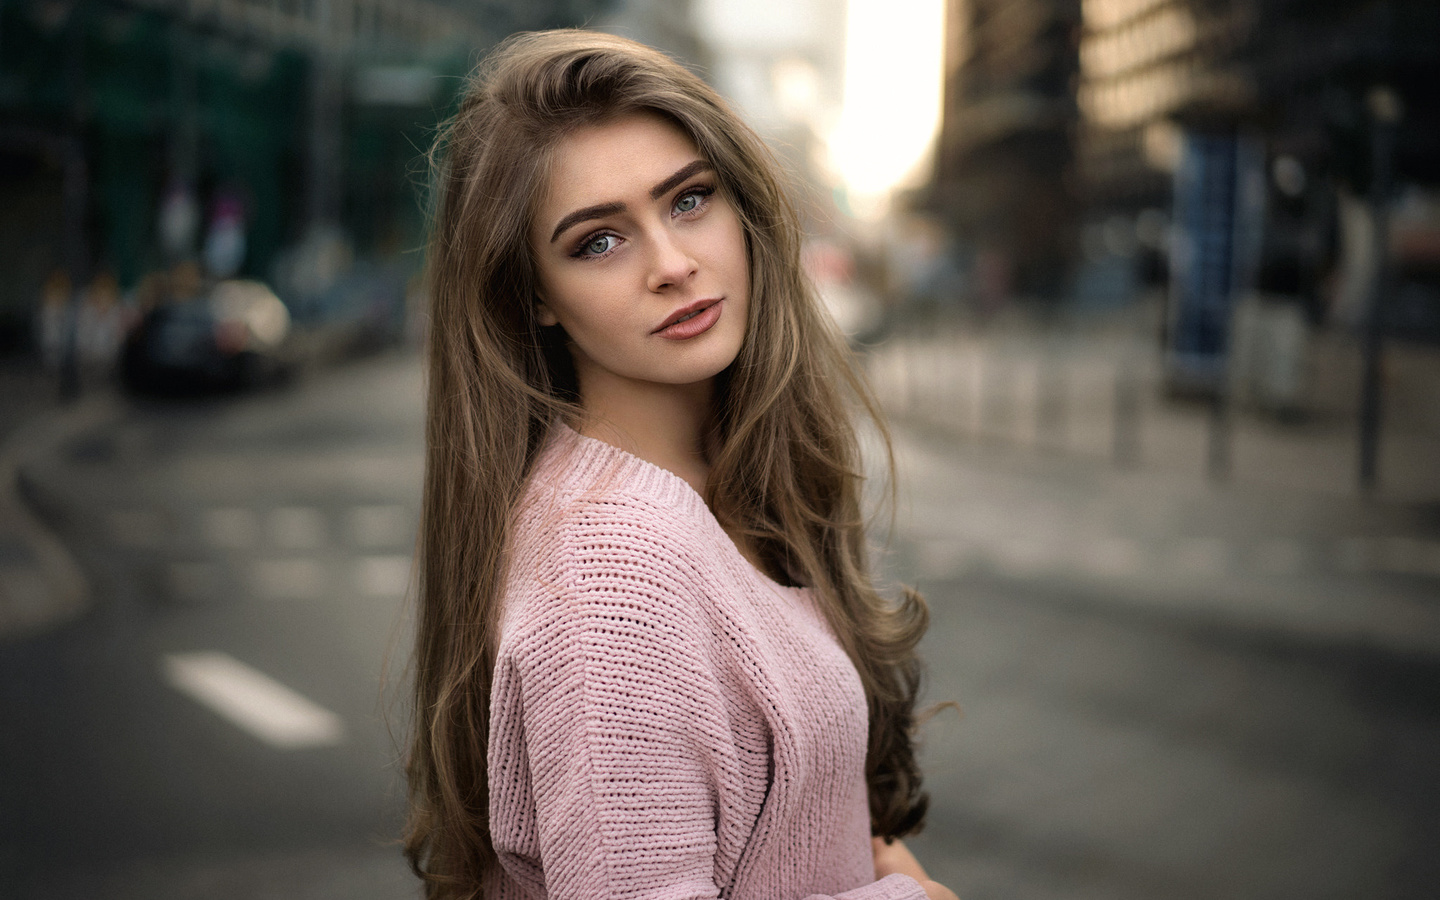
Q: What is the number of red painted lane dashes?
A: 0